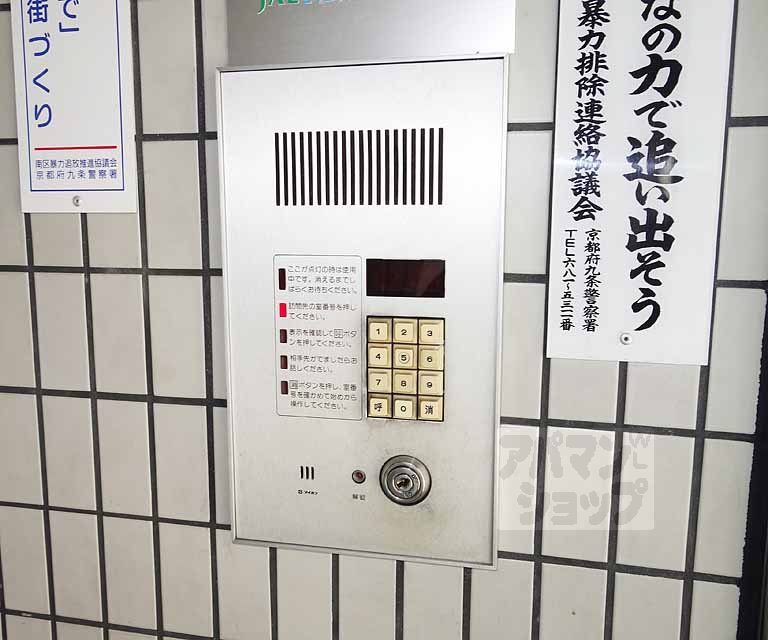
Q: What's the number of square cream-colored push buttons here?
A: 12